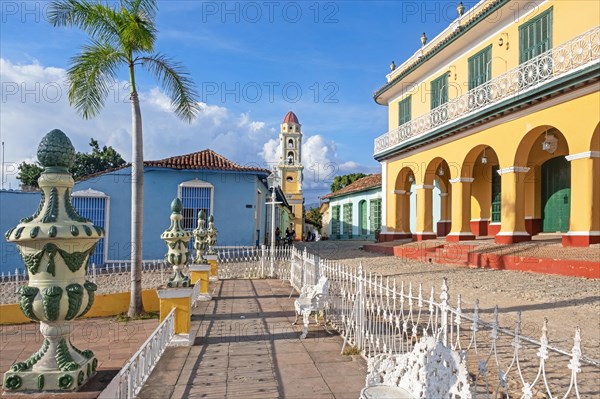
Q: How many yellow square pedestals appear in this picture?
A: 3